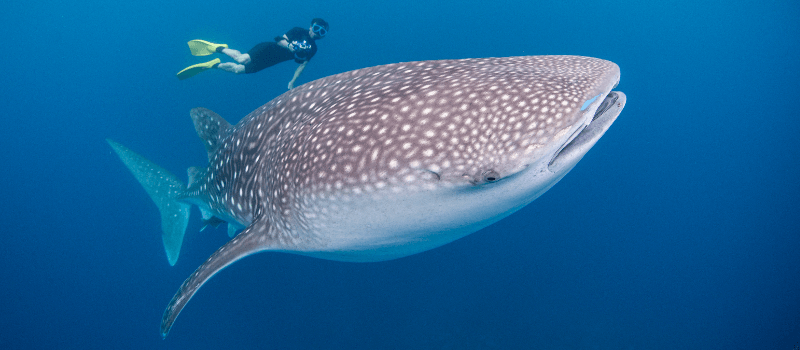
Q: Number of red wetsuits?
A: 0